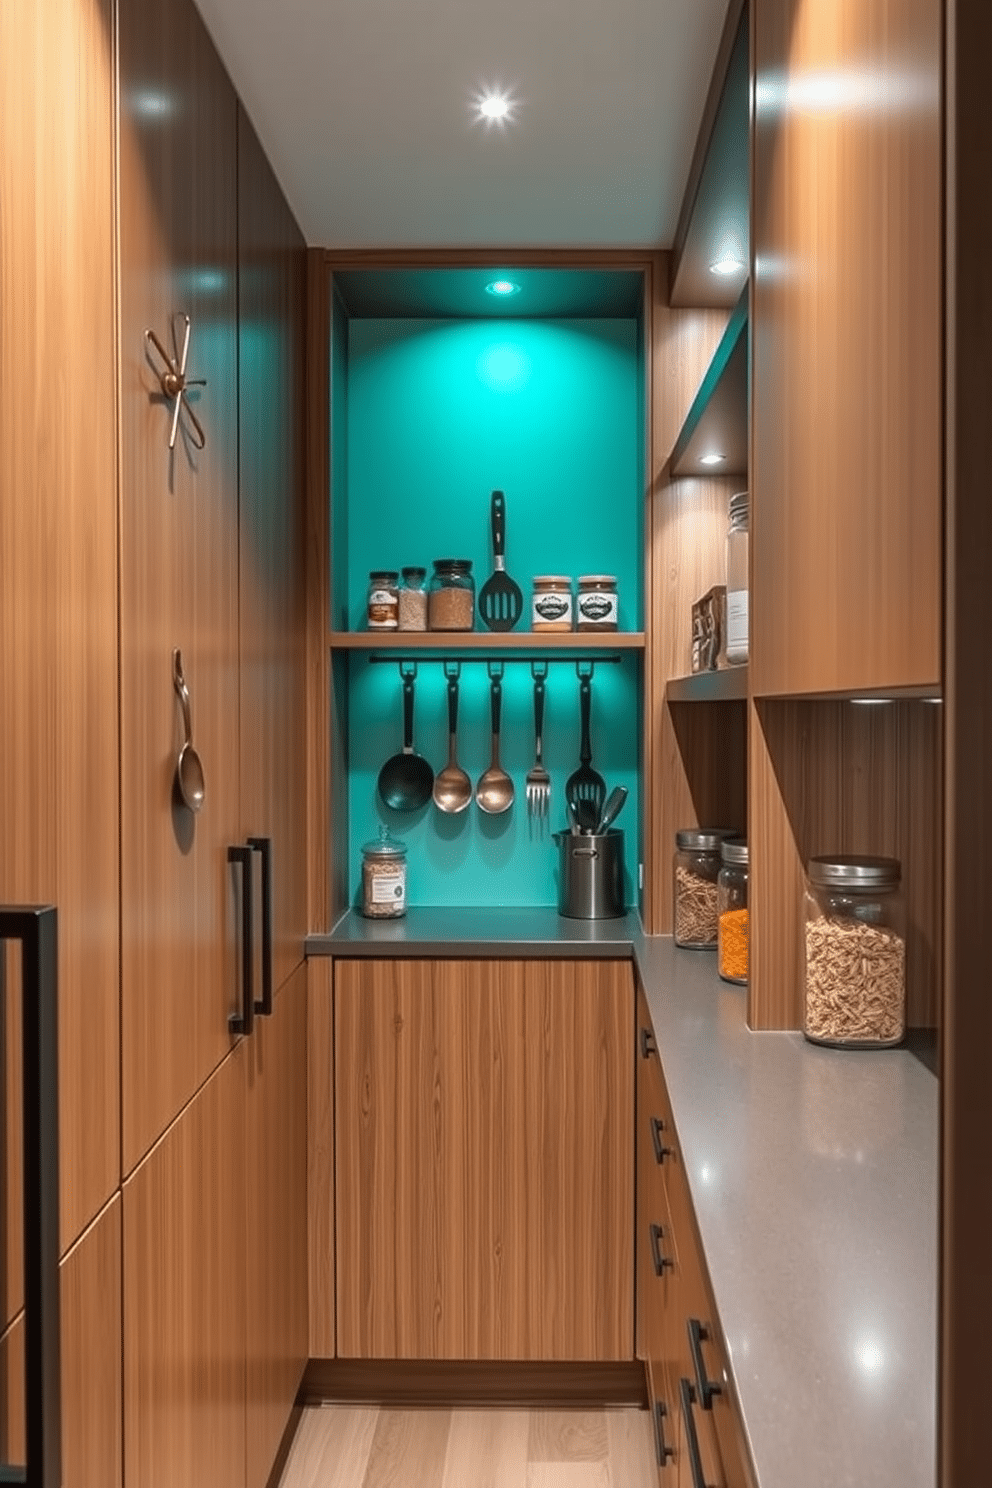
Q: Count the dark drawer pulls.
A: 6